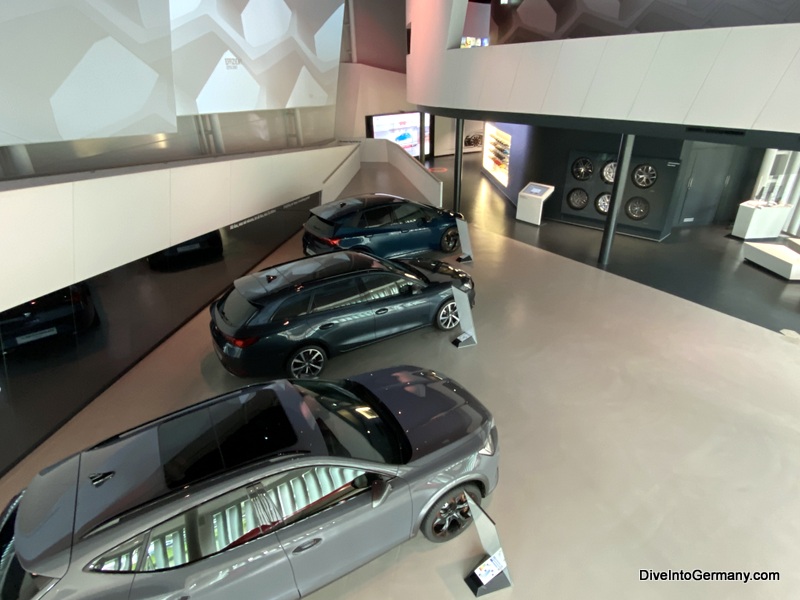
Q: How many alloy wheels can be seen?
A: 10